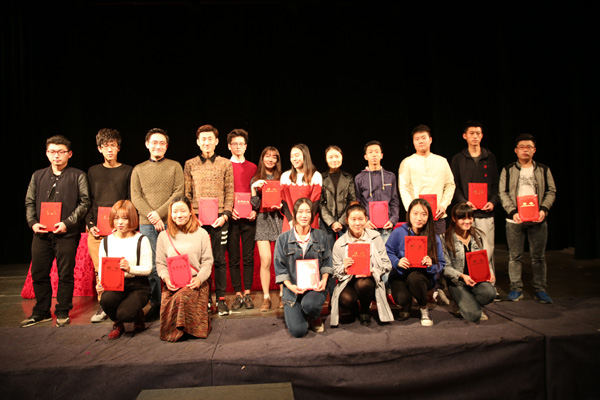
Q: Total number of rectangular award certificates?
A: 15